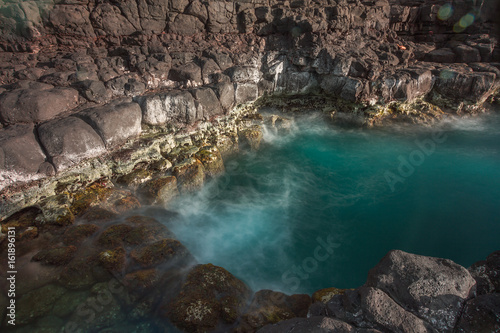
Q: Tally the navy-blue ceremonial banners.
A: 0